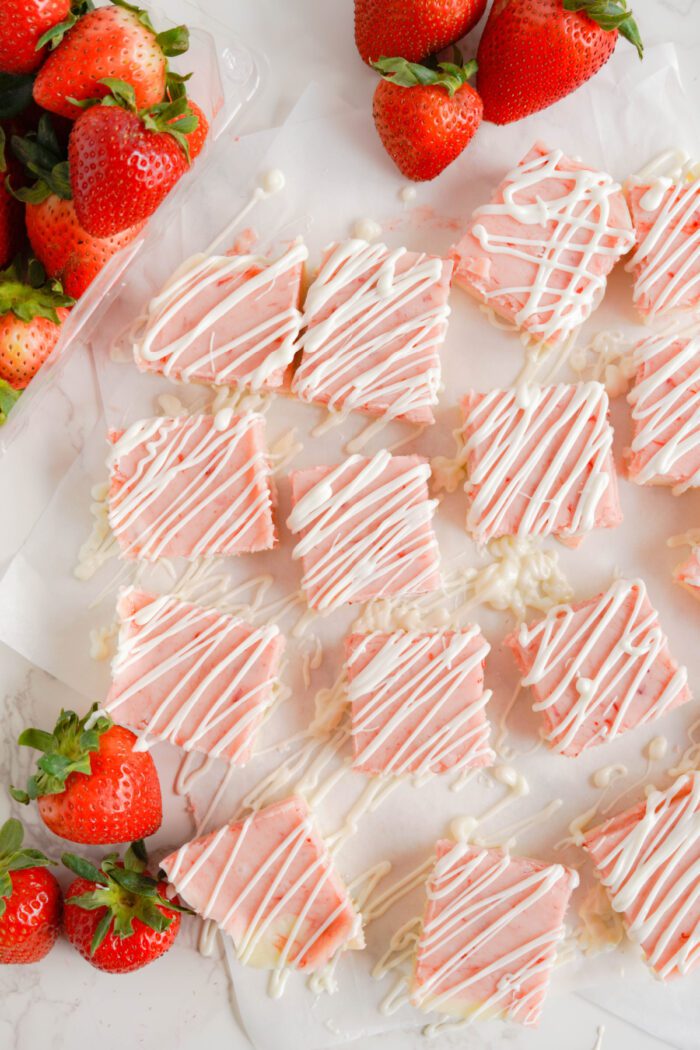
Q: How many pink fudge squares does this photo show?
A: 15